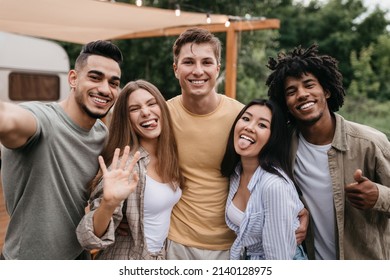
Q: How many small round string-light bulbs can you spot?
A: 4